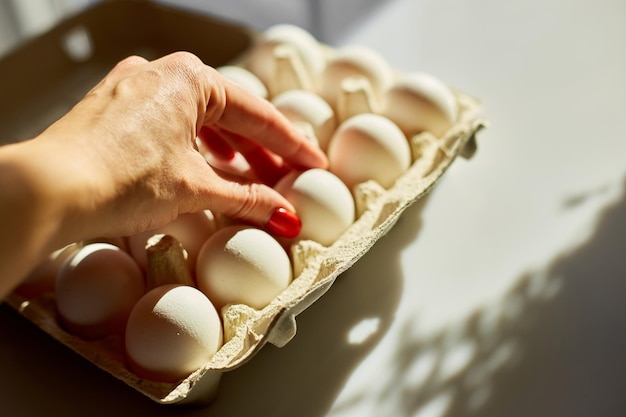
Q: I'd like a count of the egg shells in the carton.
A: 13